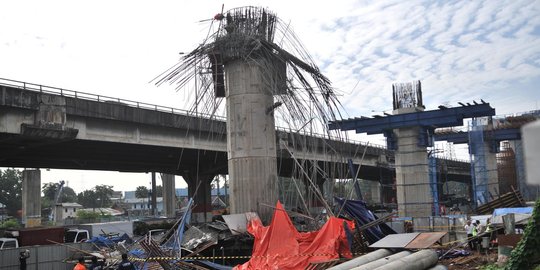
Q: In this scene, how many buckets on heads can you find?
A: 0